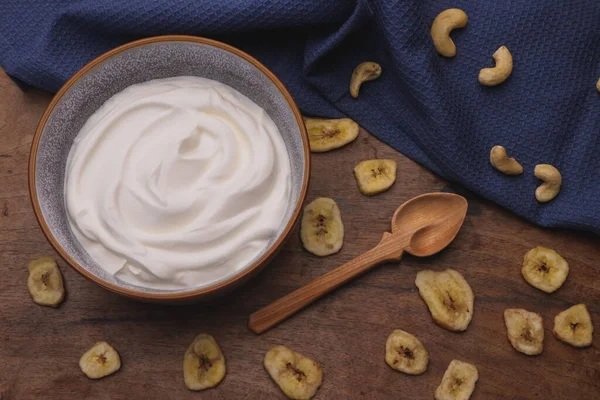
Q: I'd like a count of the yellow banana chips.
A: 13